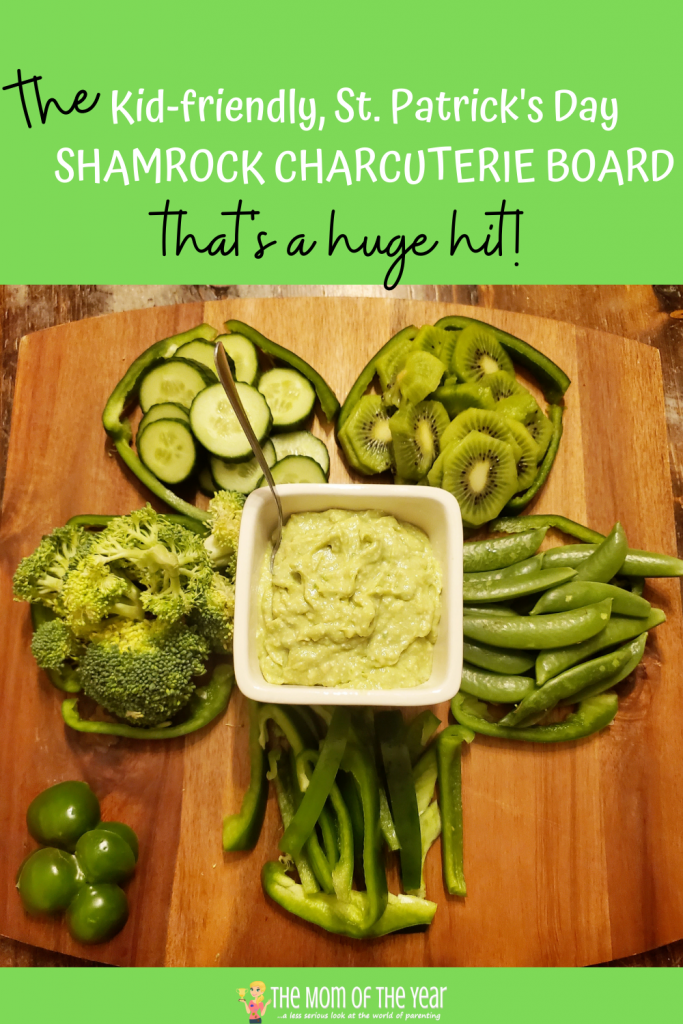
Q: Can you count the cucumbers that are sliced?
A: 11